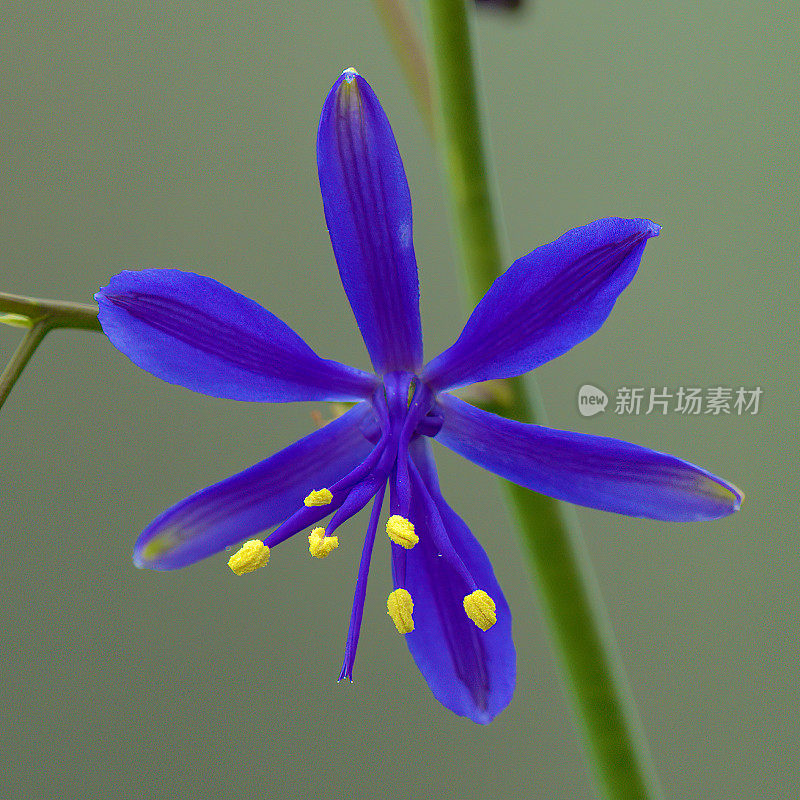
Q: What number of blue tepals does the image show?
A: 6